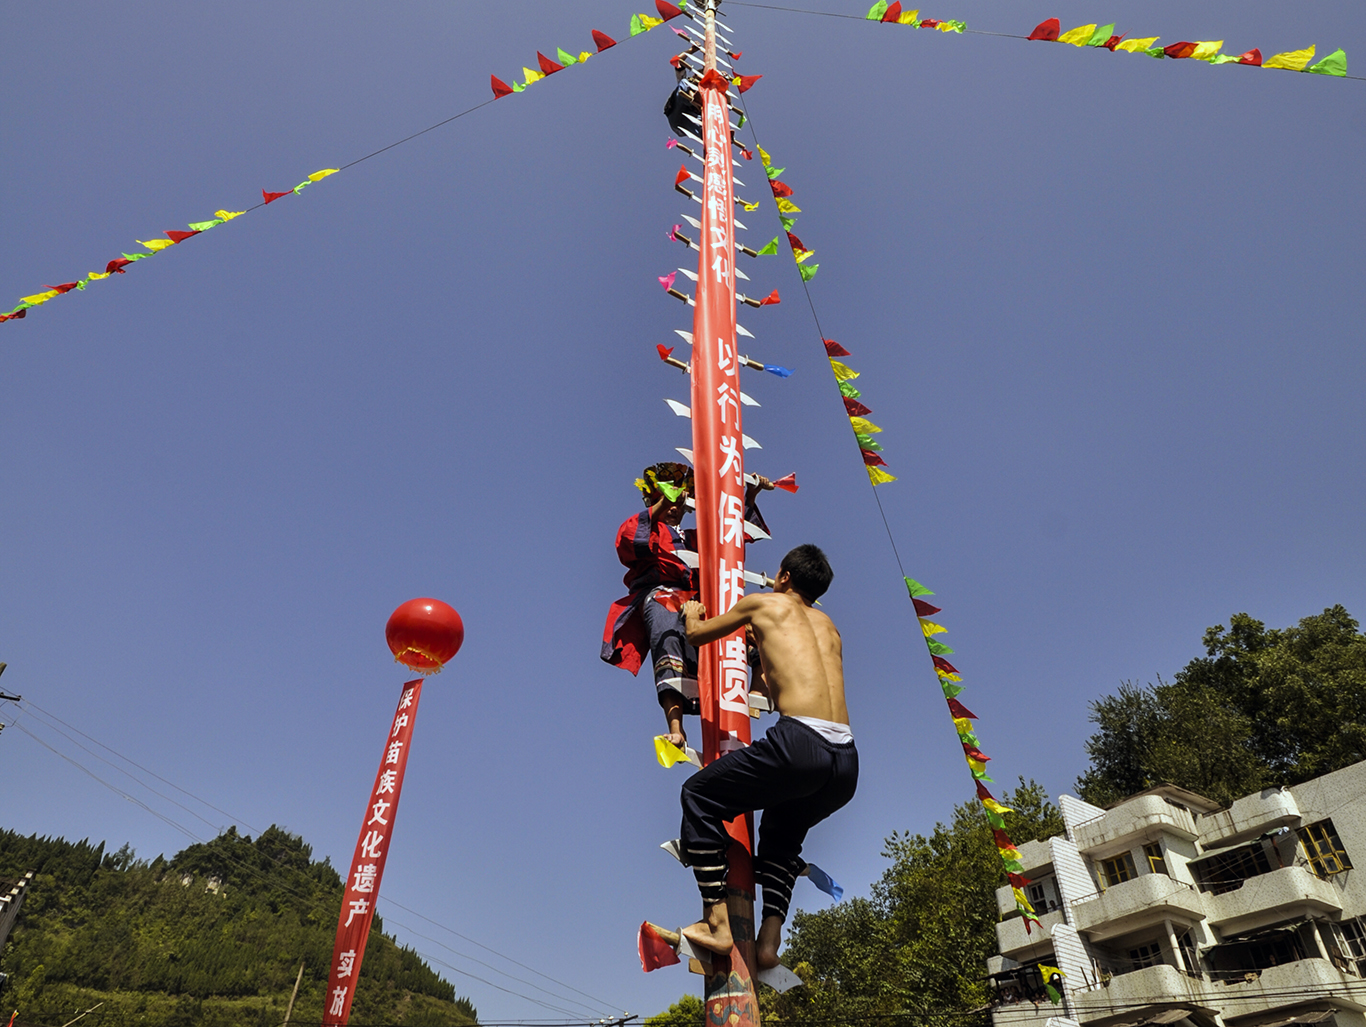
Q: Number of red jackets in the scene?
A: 1